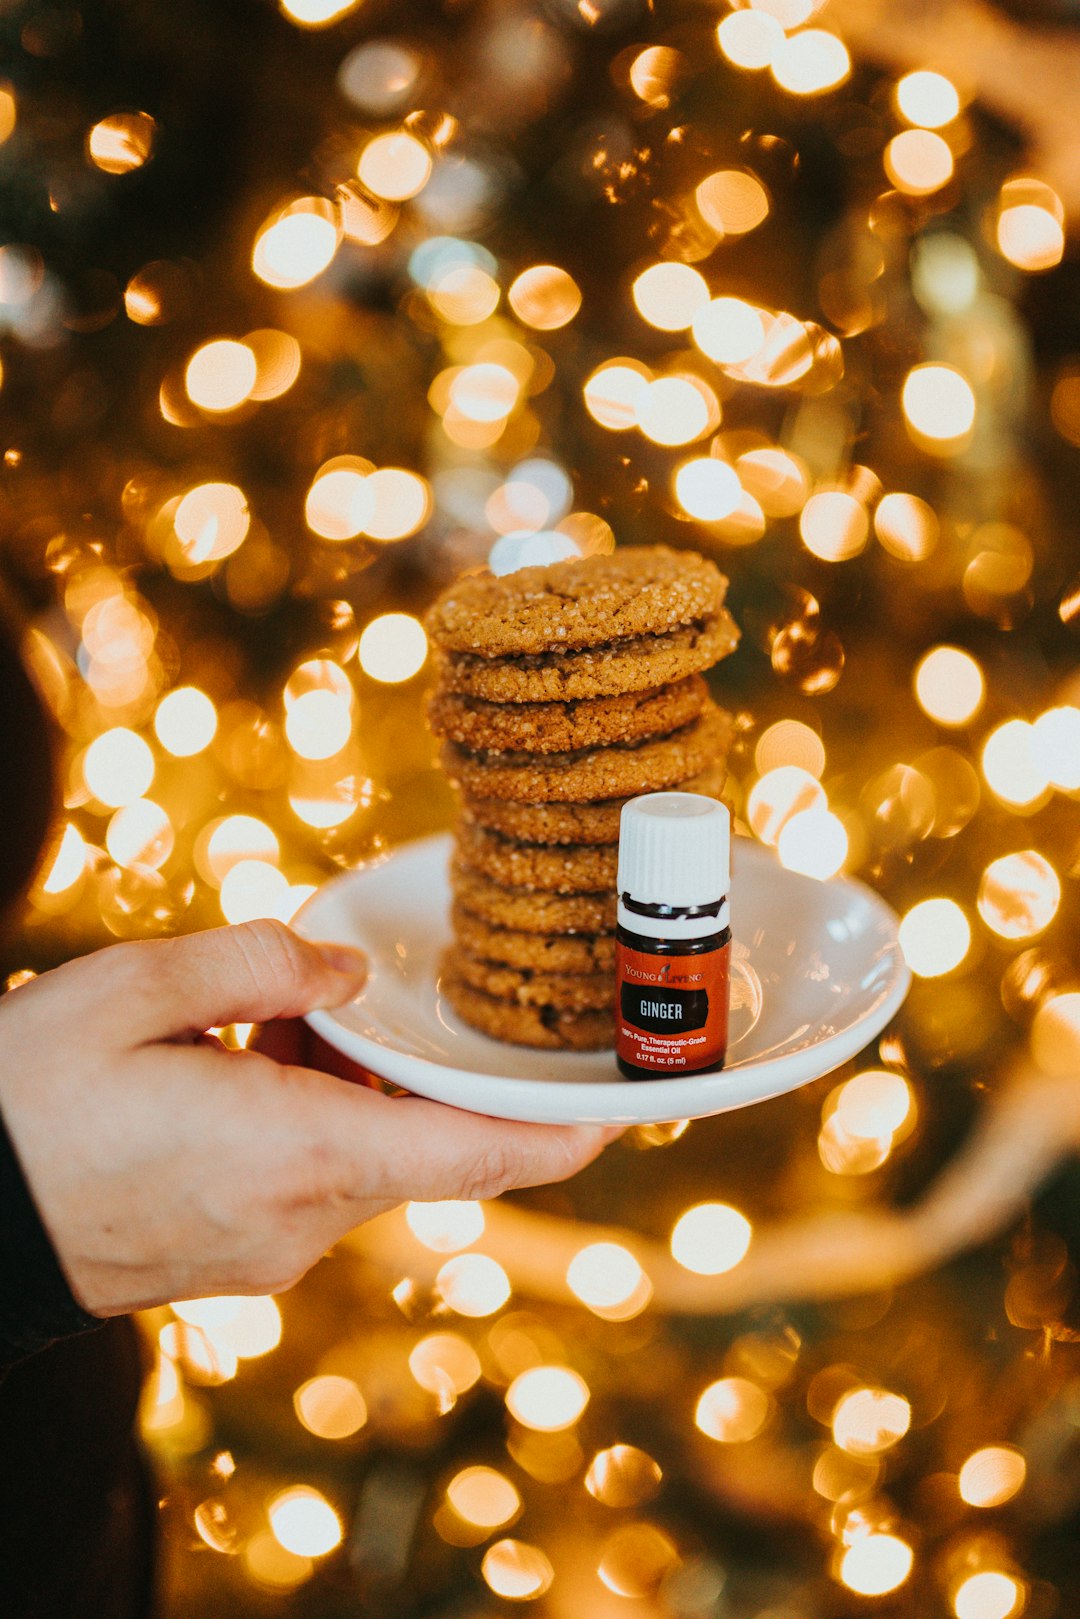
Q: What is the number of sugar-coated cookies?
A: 10